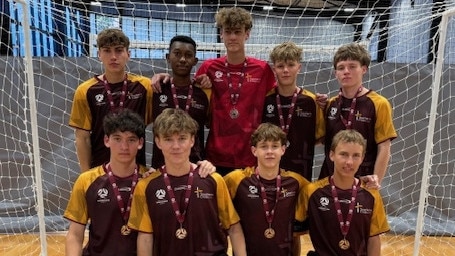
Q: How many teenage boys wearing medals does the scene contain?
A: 9